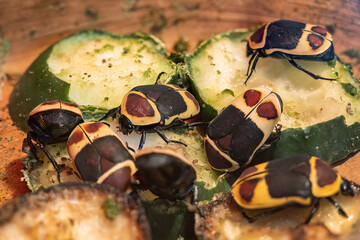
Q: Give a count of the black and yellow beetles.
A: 7